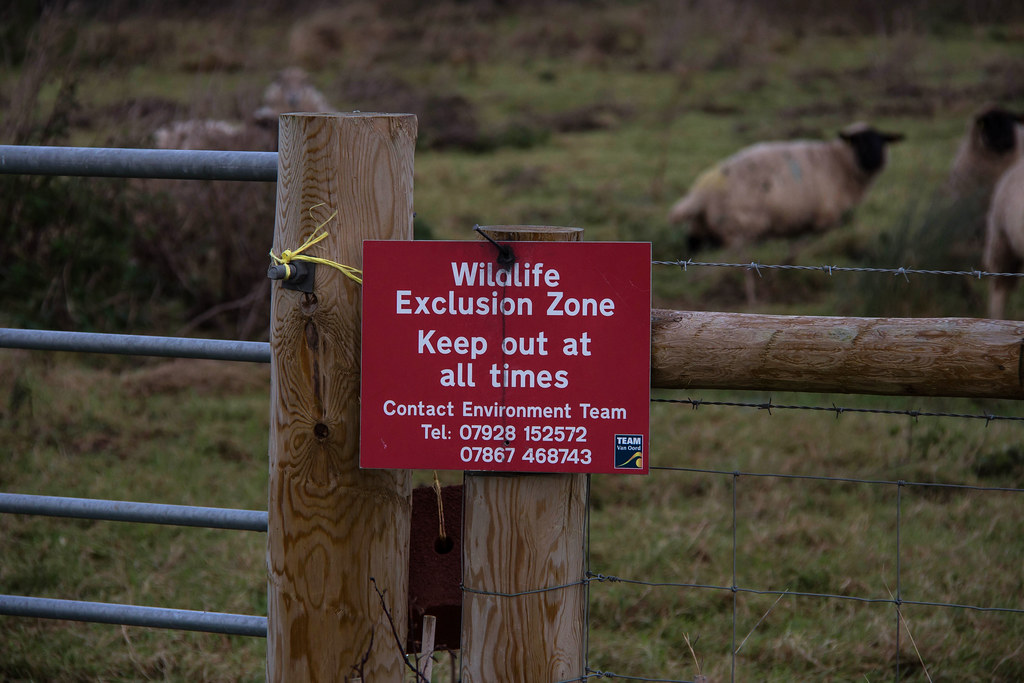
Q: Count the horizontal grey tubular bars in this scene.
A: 4